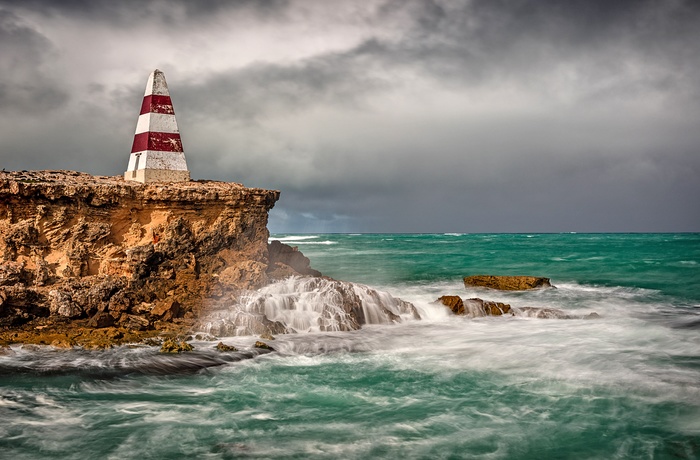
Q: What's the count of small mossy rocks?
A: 3